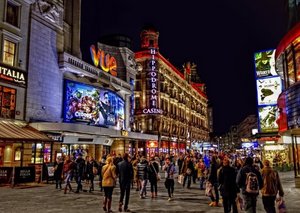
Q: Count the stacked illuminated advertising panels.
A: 3